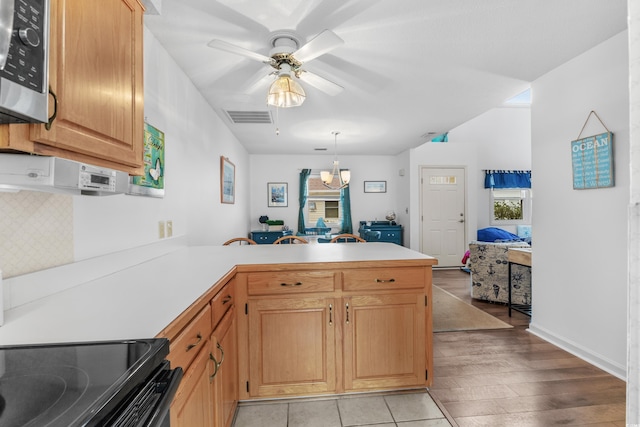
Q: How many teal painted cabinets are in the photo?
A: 2